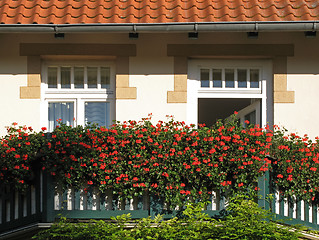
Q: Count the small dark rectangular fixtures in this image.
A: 5